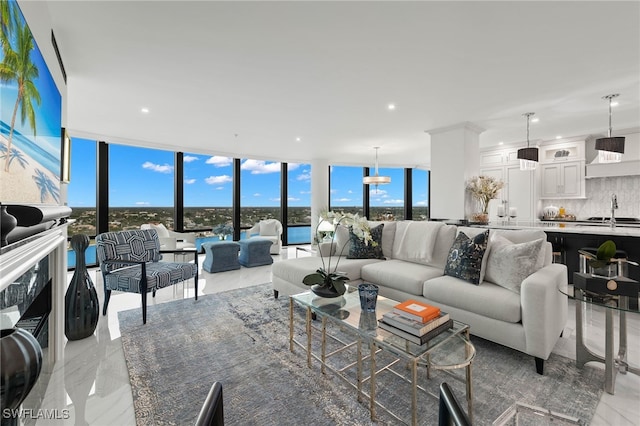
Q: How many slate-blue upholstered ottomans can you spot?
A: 2